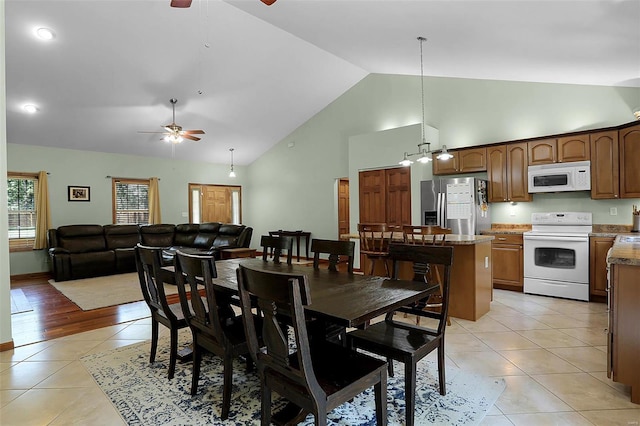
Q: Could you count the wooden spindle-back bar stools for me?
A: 2